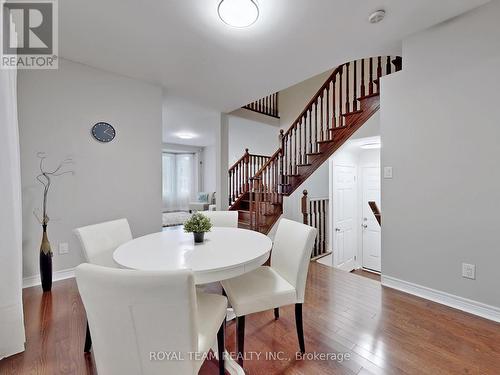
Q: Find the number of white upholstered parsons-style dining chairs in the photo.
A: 4